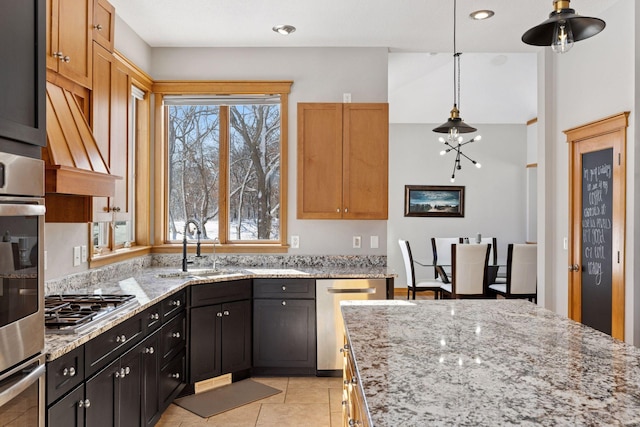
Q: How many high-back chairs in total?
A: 5